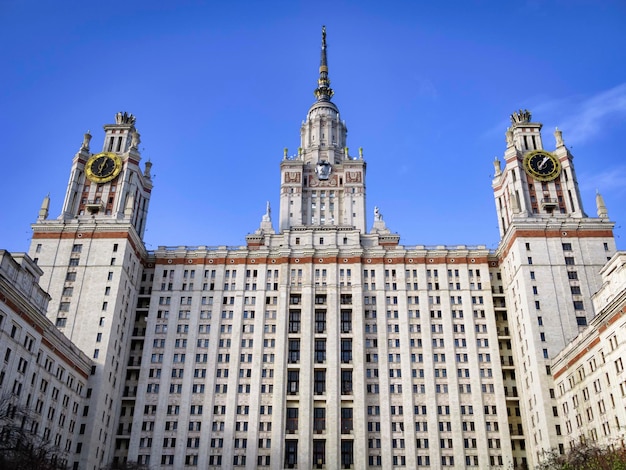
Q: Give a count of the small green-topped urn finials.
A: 4